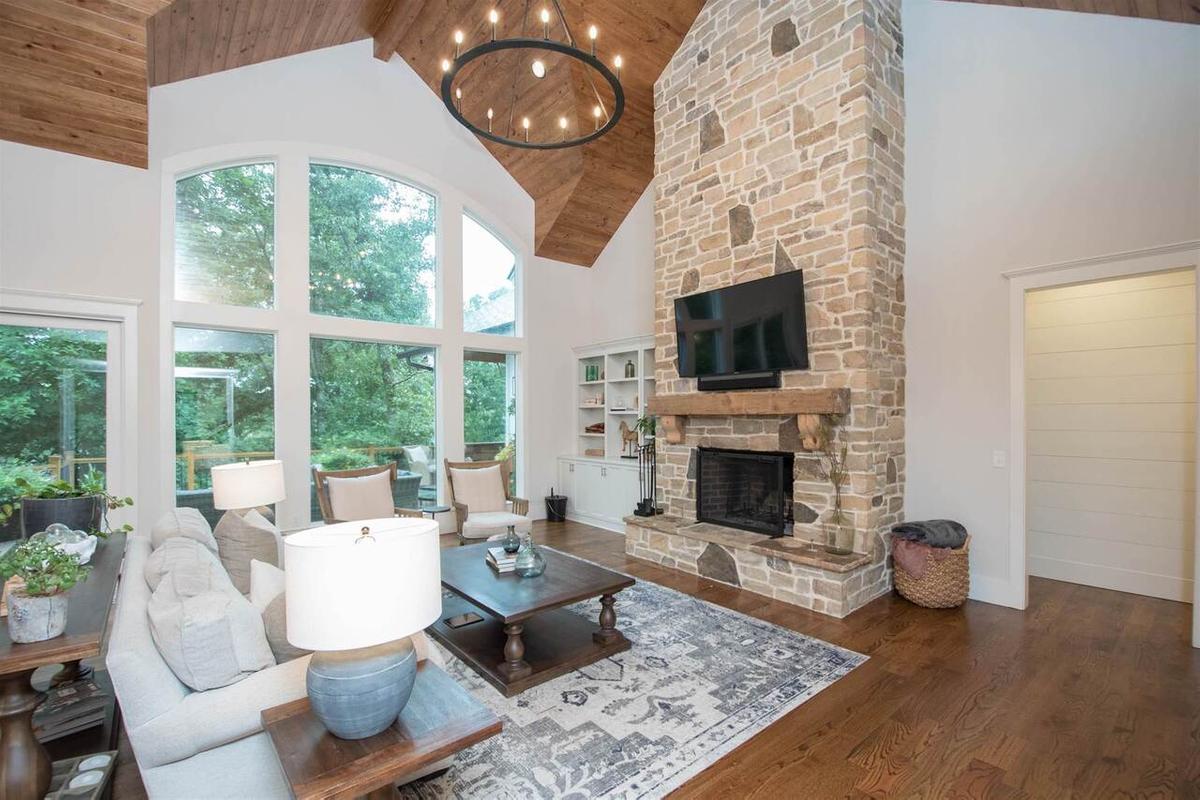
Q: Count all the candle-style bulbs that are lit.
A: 11